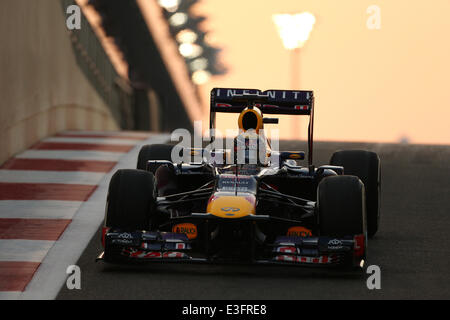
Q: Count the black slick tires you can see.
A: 4